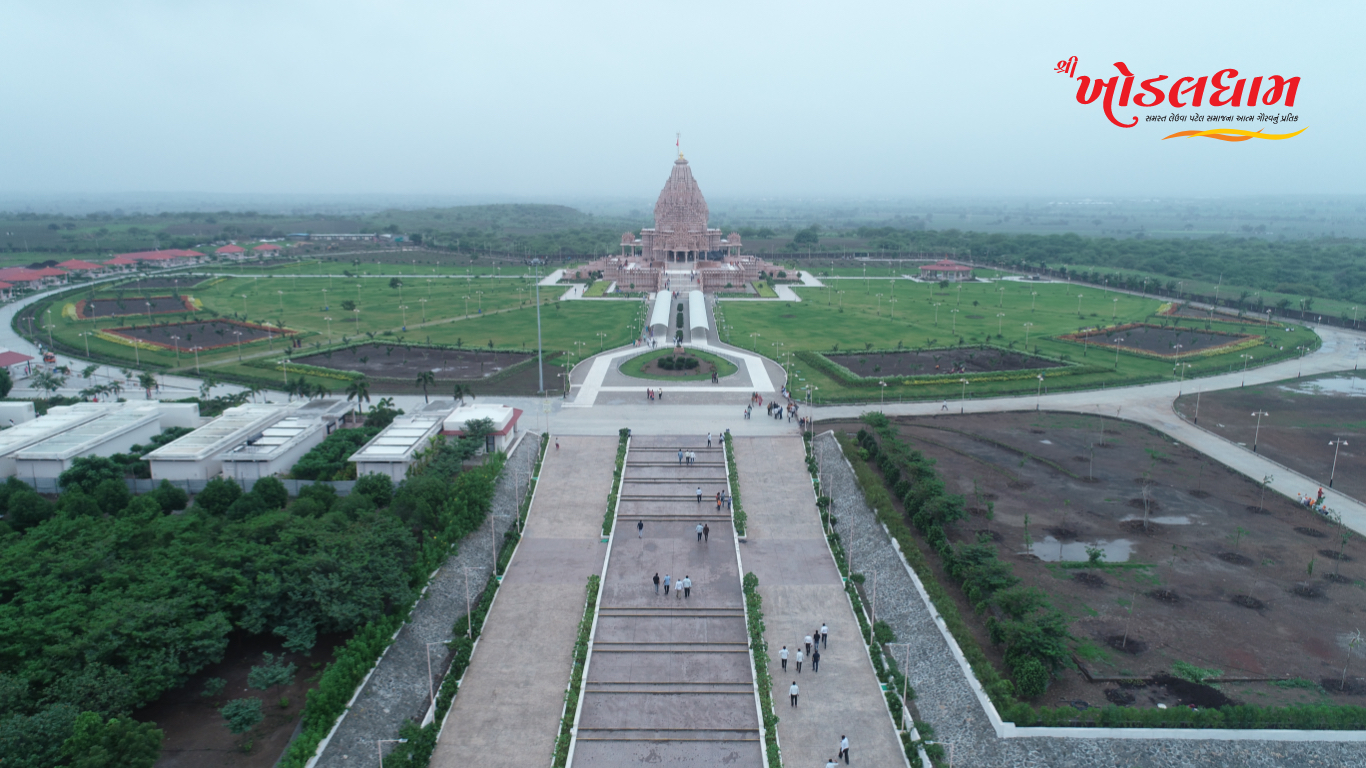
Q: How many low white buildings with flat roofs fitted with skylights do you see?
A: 5